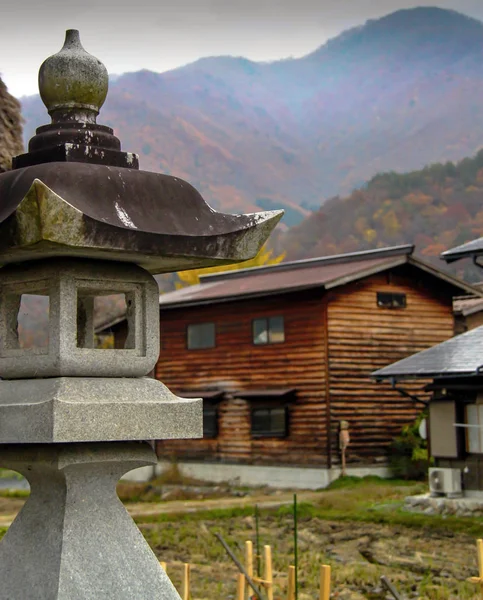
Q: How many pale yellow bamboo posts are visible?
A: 8